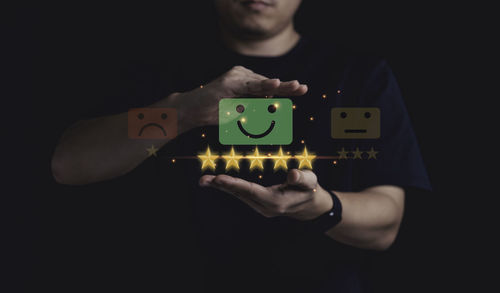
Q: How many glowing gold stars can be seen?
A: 5